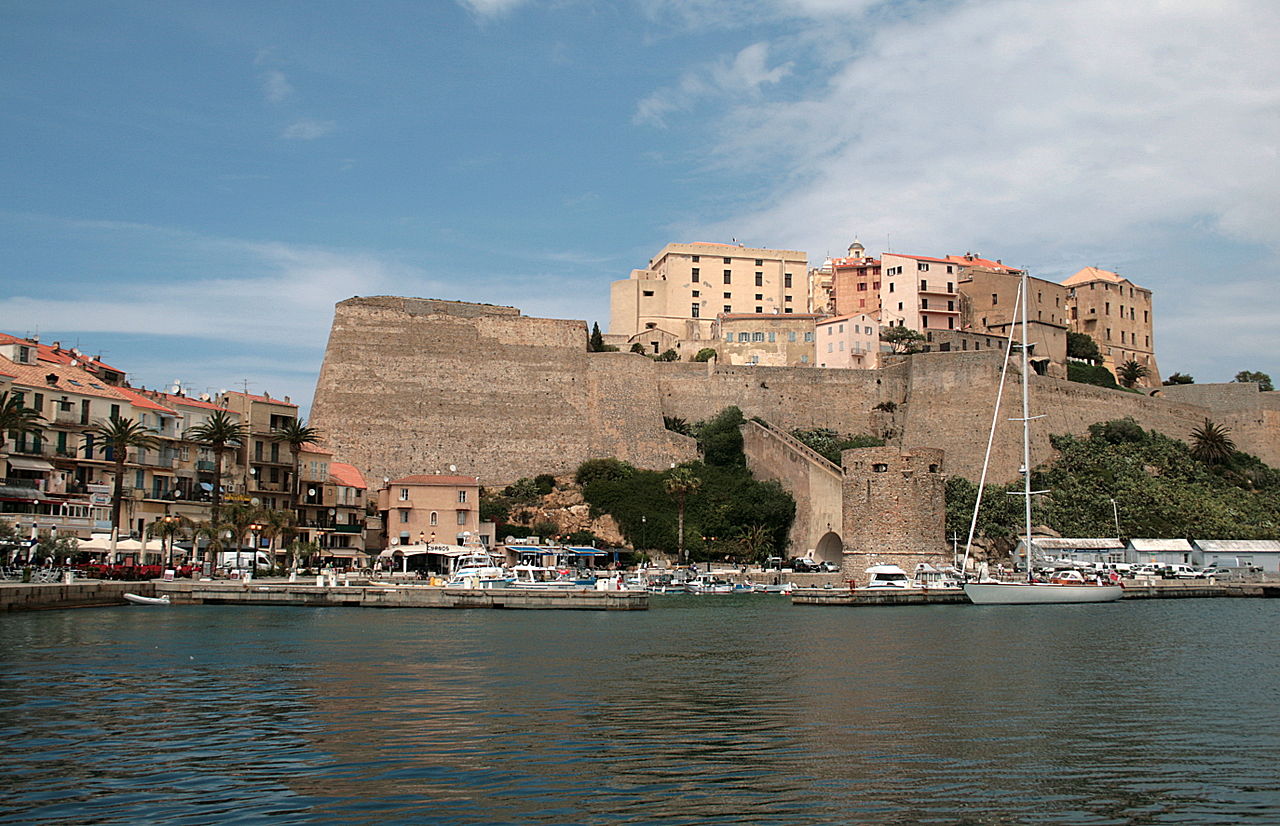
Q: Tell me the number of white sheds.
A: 3